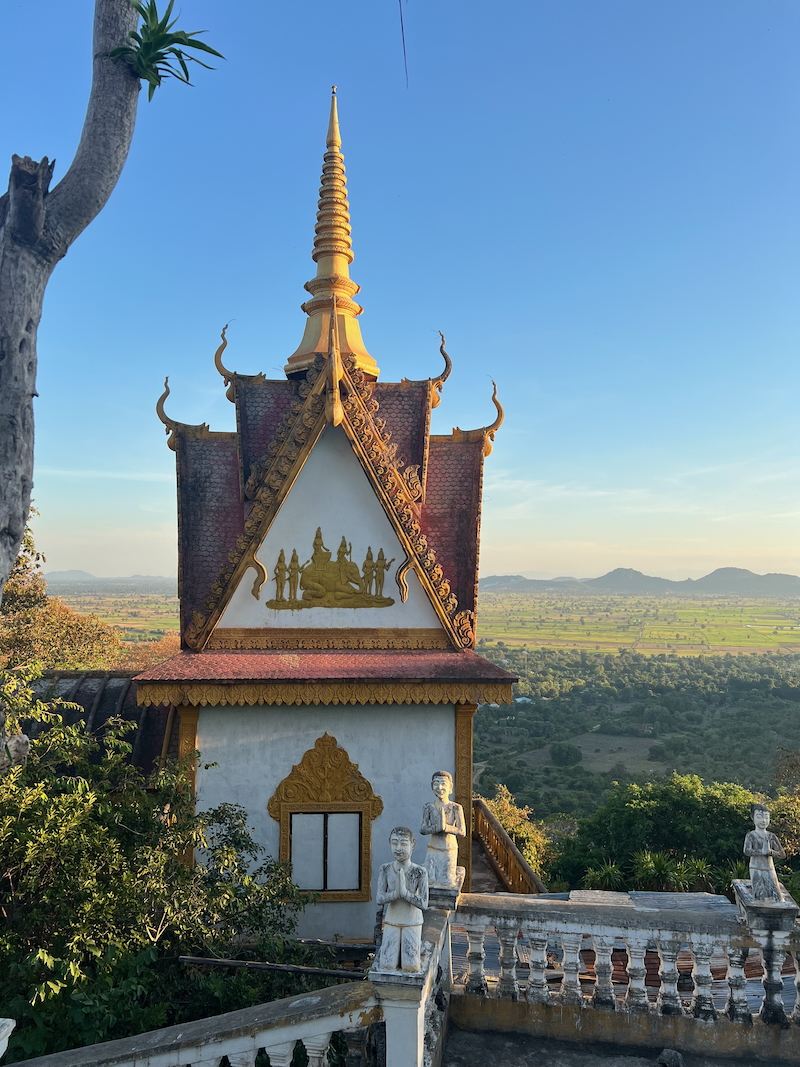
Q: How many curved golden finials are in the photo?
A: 4